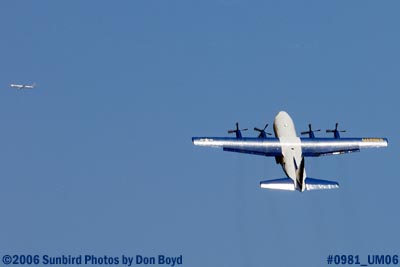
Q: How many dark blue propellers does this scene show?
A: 4